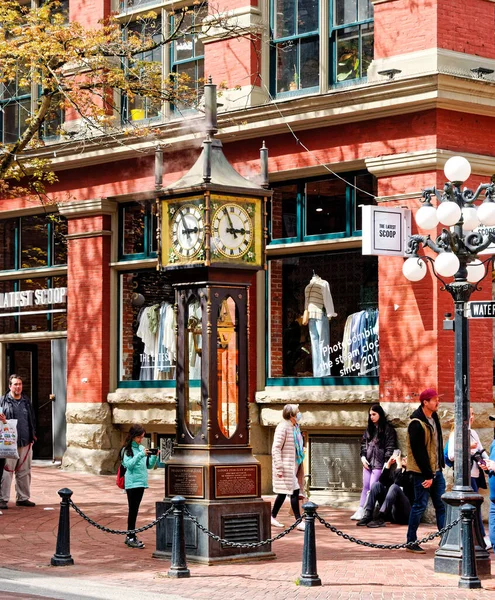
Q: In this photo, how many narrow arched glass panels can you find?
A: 2